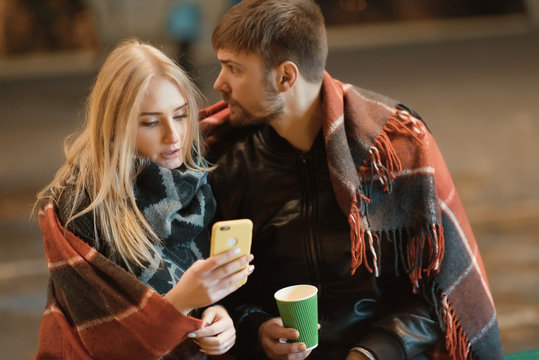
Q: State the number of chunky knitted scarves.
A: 1